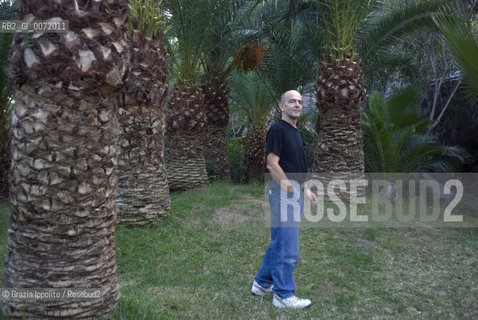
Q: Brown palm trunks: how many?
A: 6